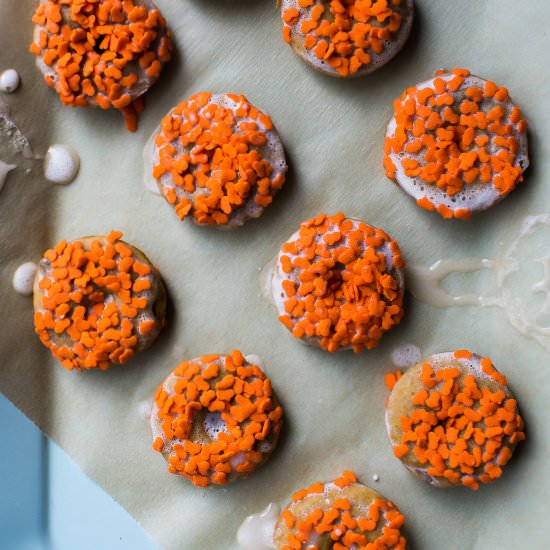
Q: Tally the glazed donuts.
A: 9